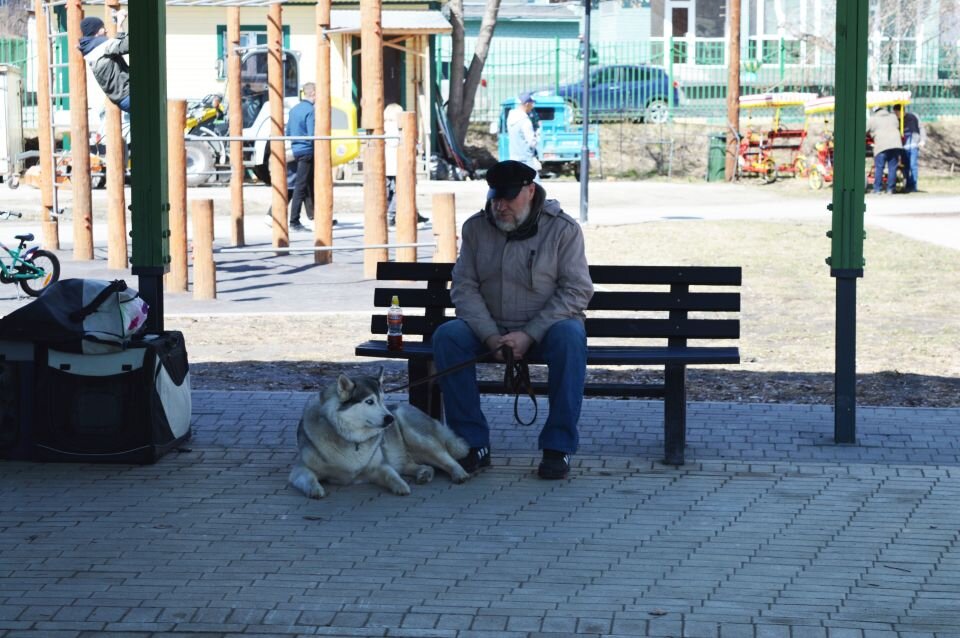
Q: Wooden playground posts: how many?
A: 11